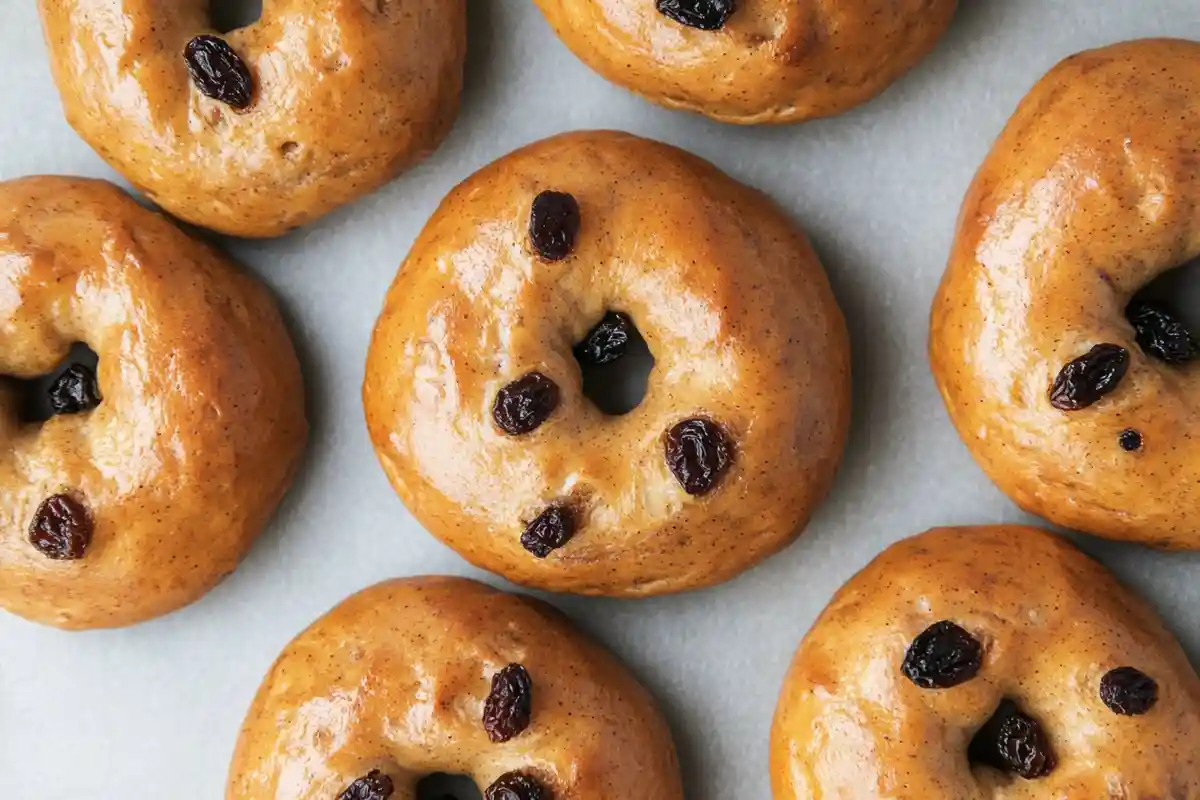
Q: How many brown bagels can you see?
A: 7